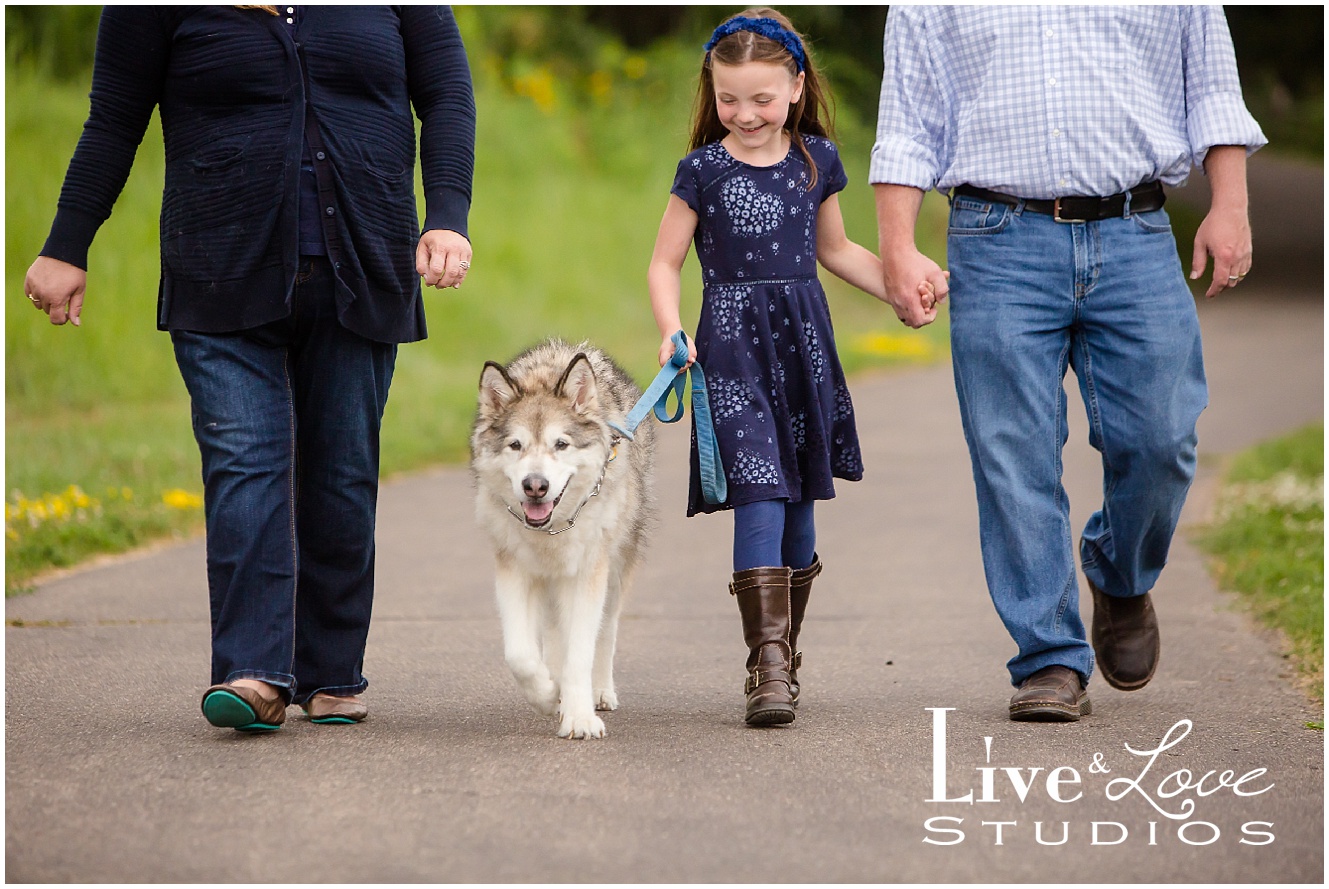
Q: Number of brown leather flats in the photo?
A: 2